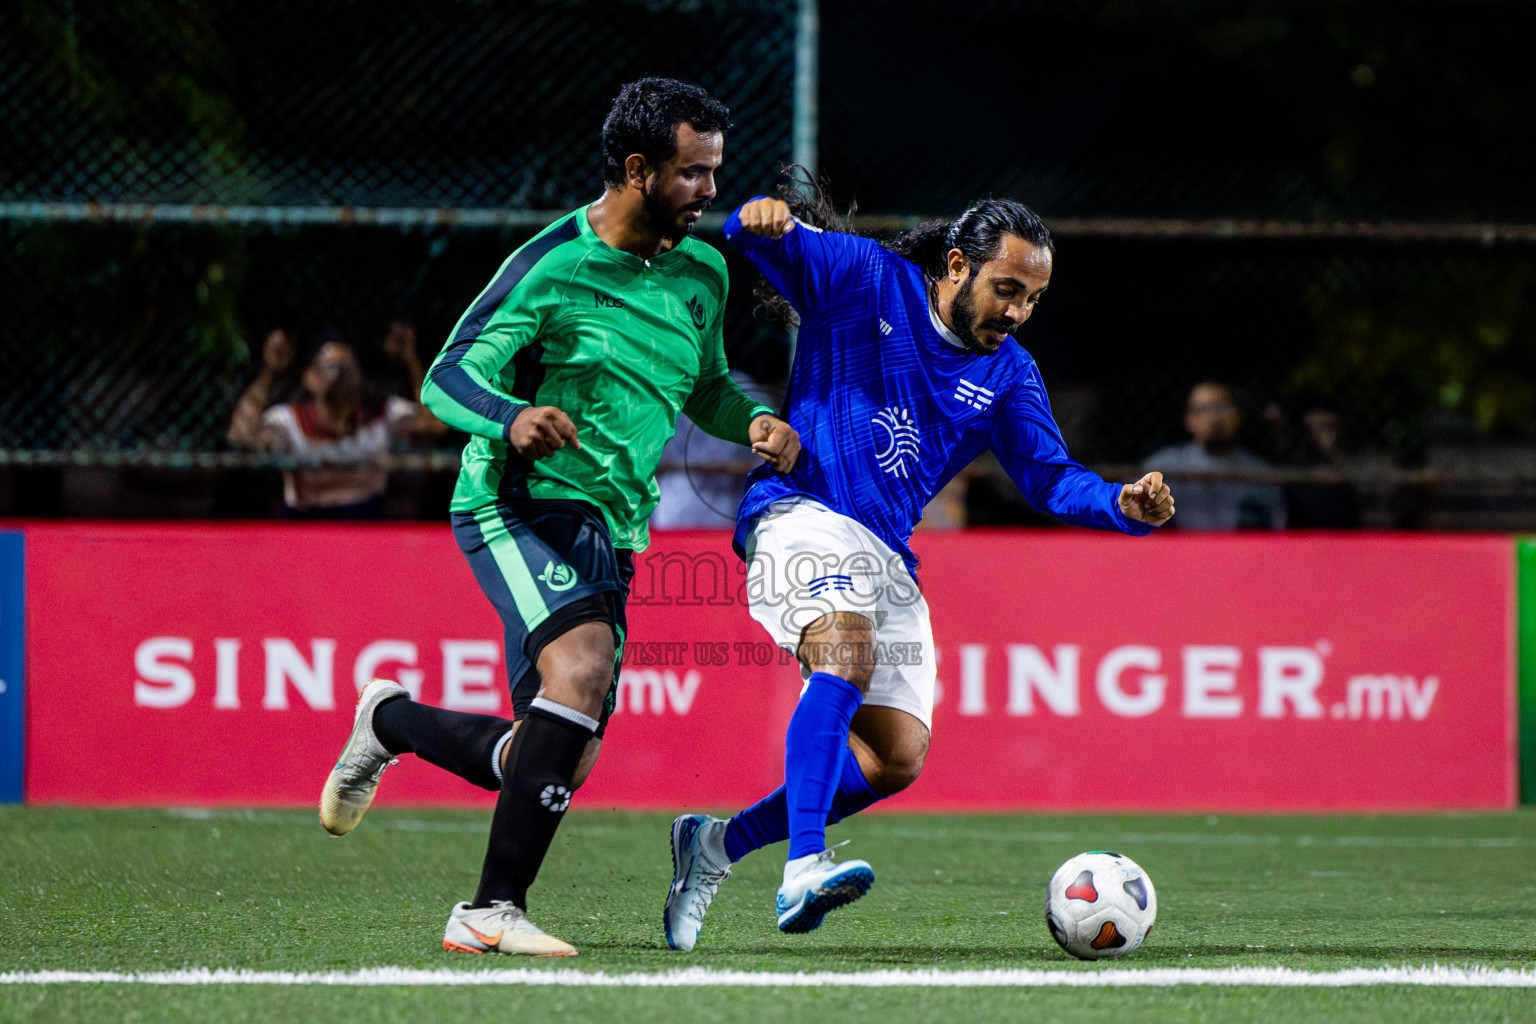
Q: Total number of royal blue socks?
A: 2